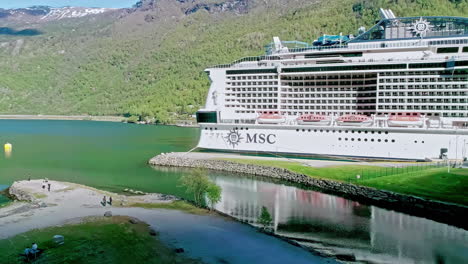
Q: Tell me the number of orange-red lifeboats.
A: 4